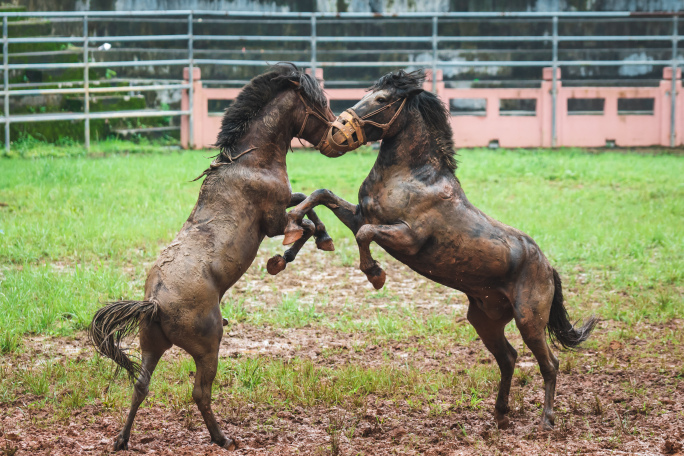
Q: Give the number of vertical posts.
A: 7